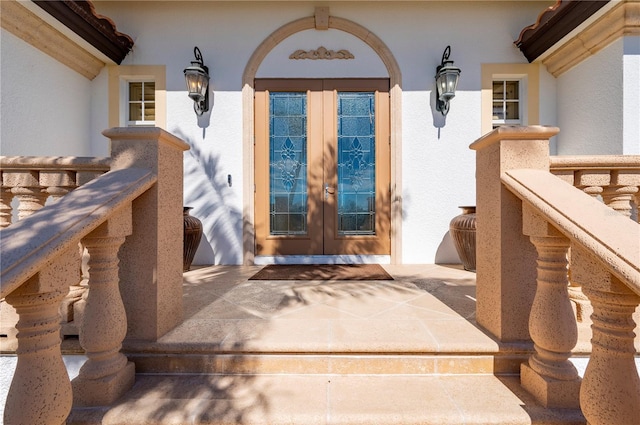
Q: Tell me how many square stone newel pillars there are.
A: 2